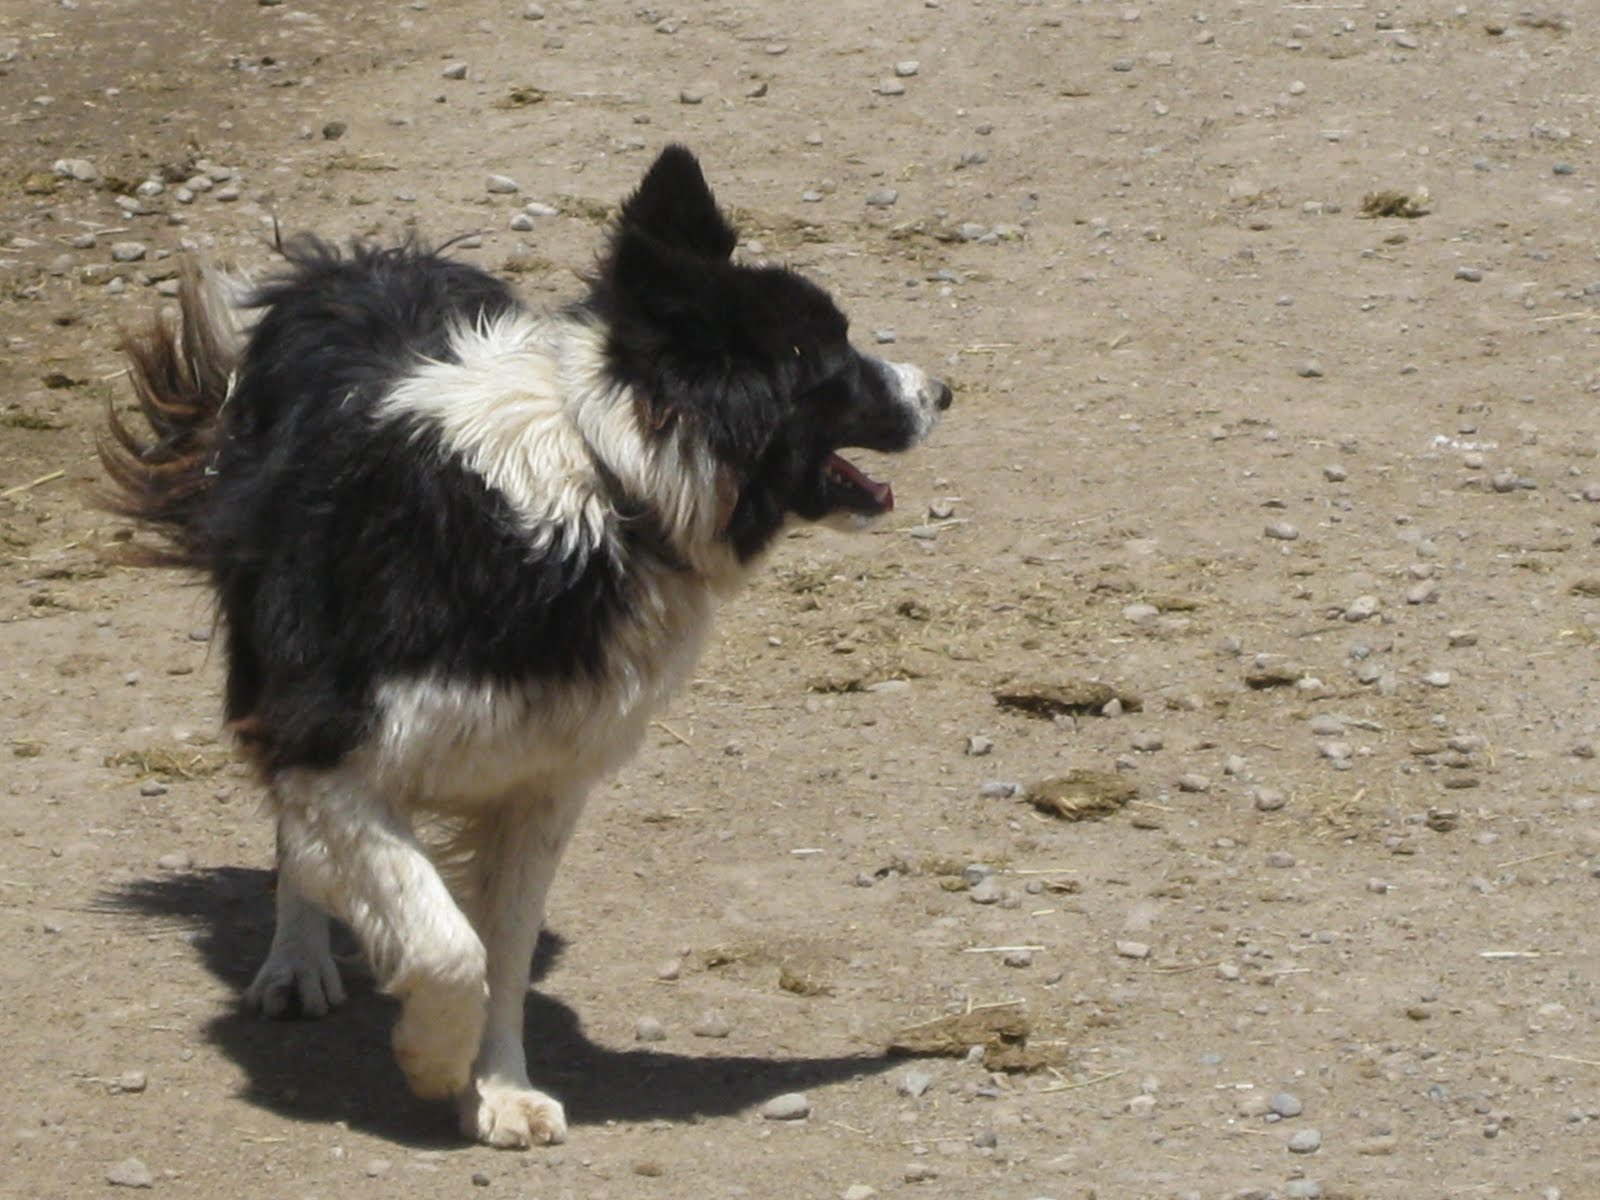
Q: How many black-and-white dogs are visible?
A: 1